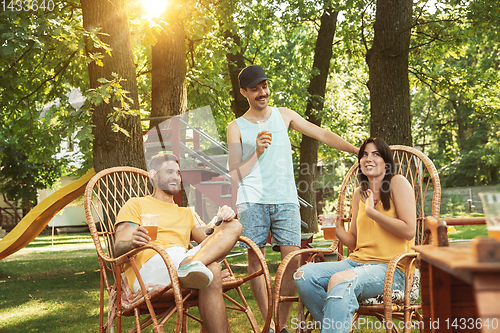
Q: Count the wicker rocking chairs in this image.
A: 2